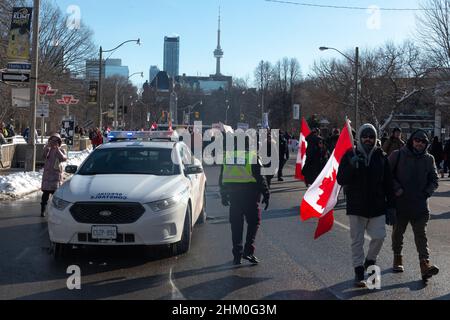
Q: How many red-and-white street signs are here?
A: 2